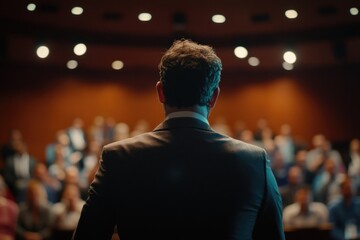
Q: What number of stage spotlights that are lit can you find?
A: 14